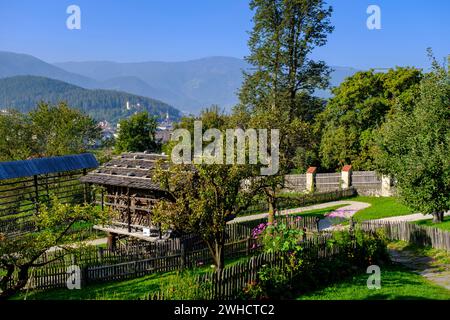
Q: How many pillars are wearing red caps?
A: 2